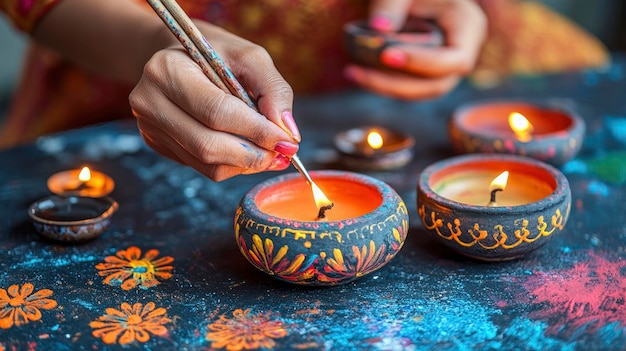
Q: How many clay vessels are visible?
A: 7